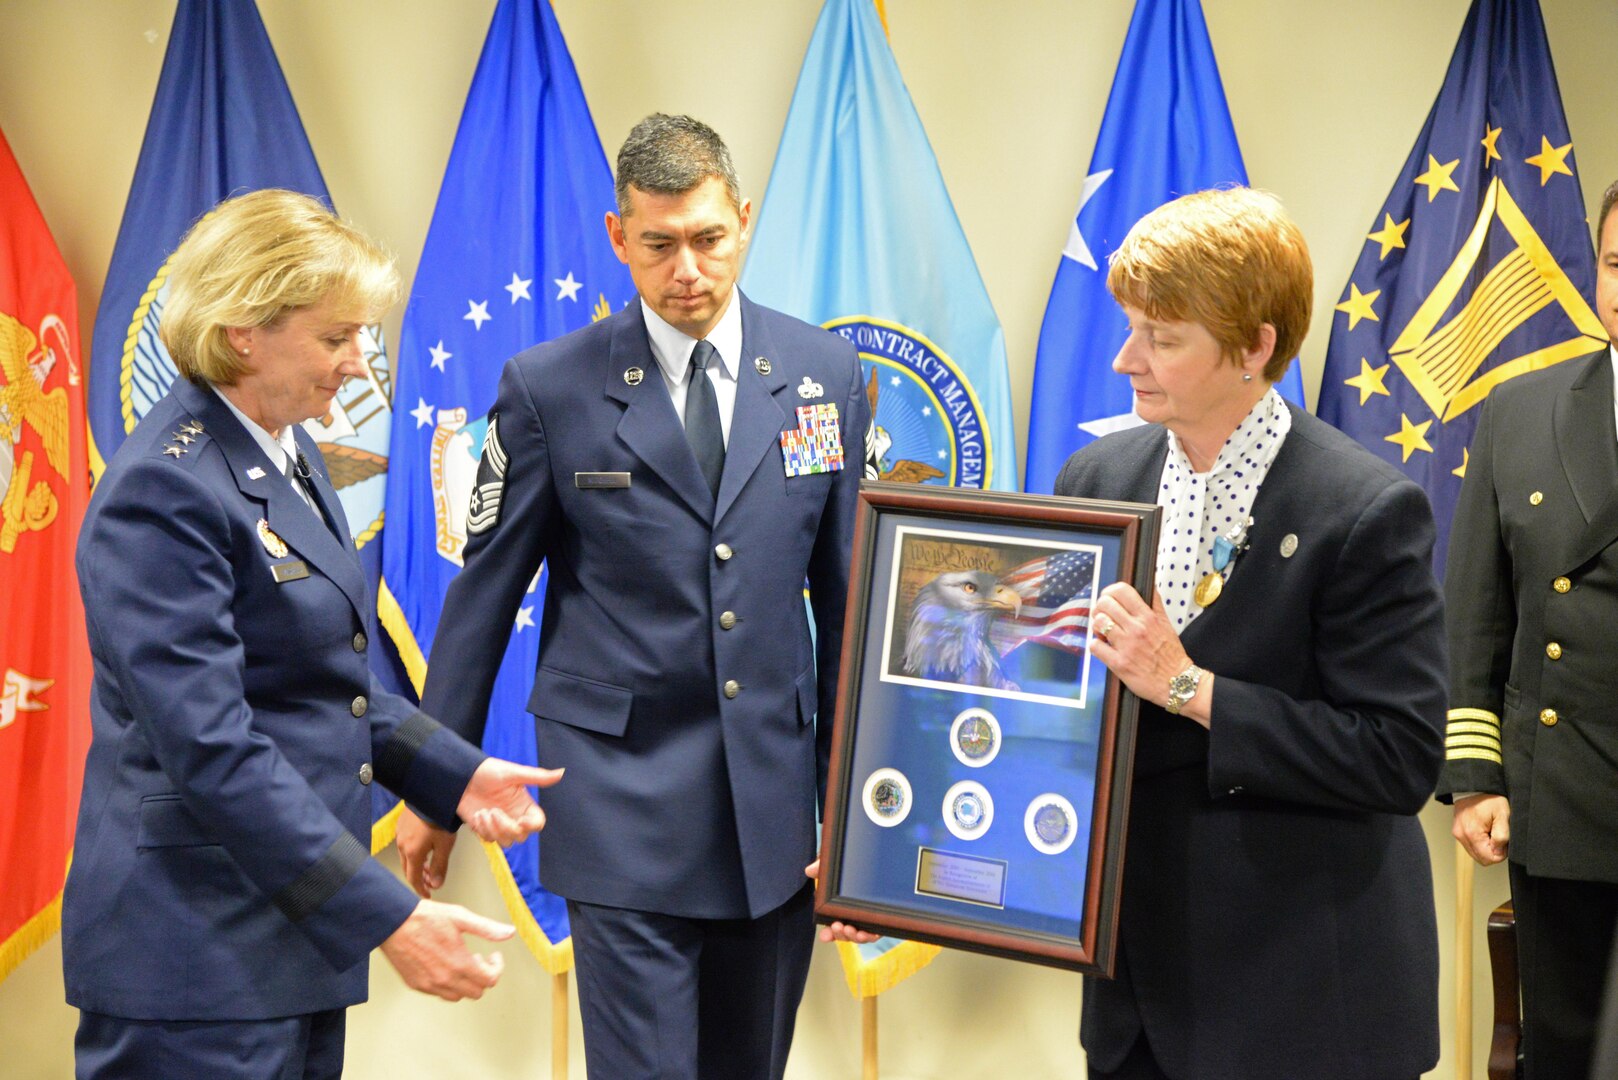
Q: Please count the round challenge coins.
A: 4